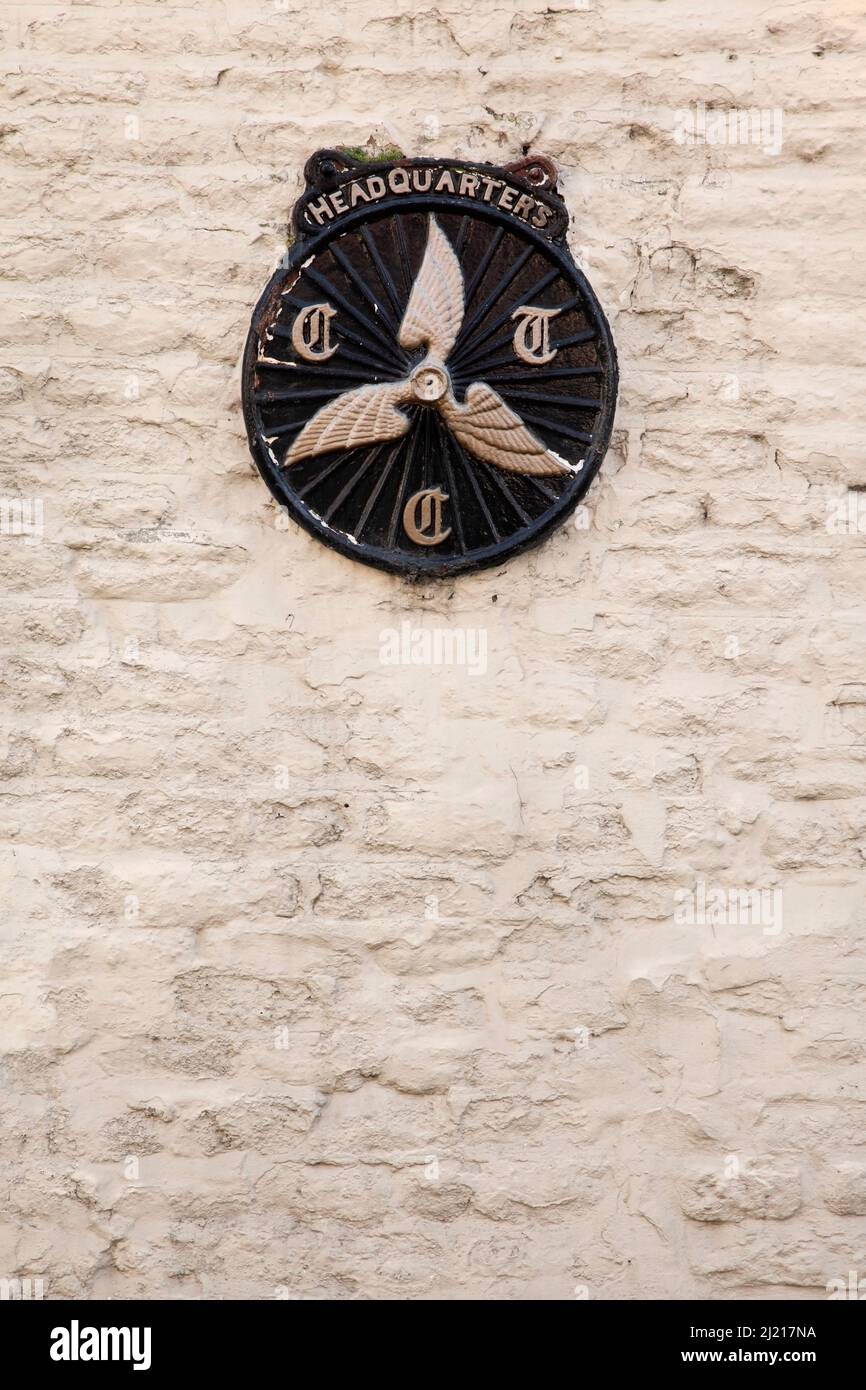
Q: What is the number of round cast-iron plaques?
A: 1